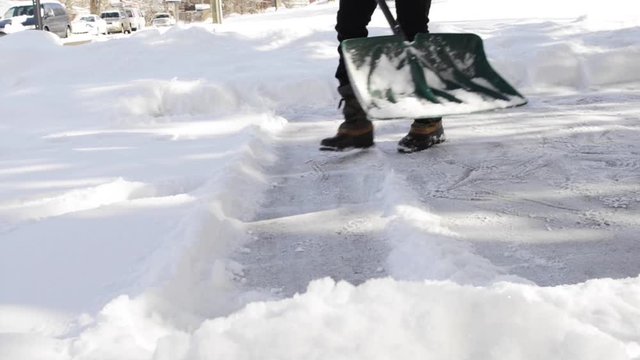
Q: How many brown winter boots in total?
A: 2